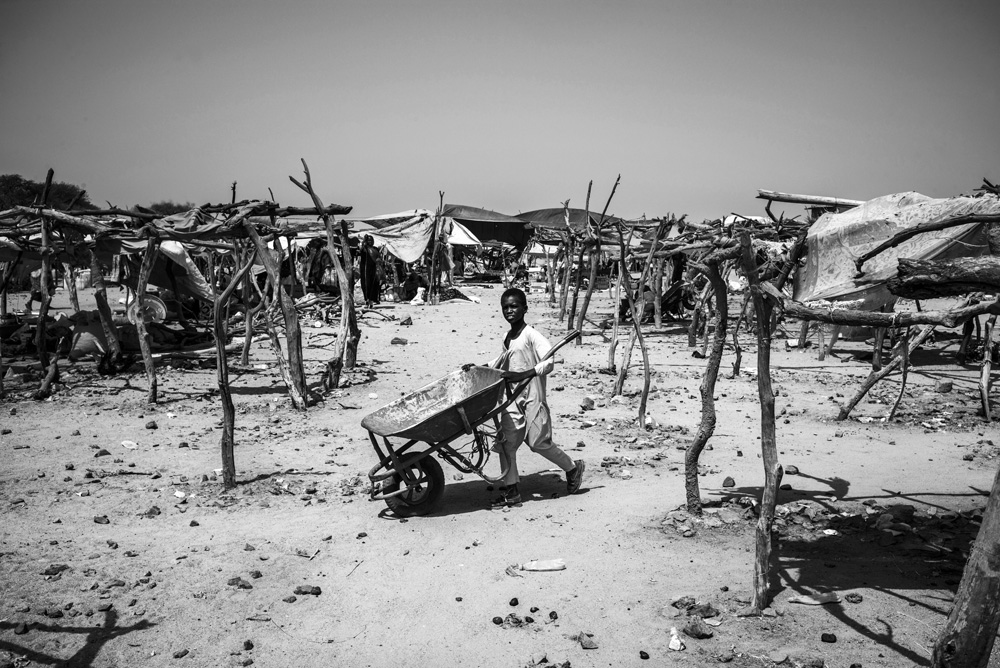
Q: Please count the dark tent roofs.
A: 2